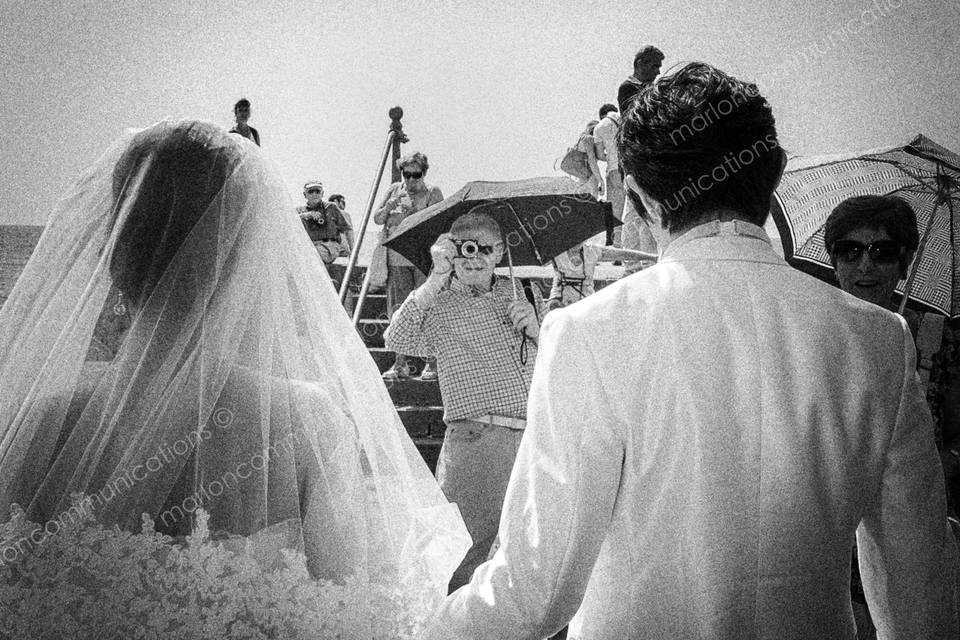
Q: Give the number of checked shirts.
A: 1